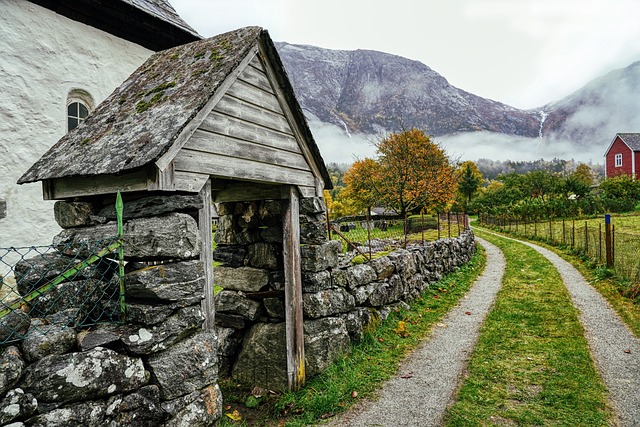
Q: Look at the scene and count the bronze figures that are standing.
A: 0